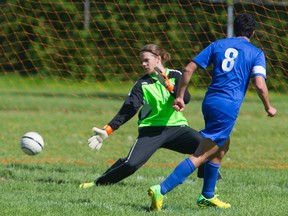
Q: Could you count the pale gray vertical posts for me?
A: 2